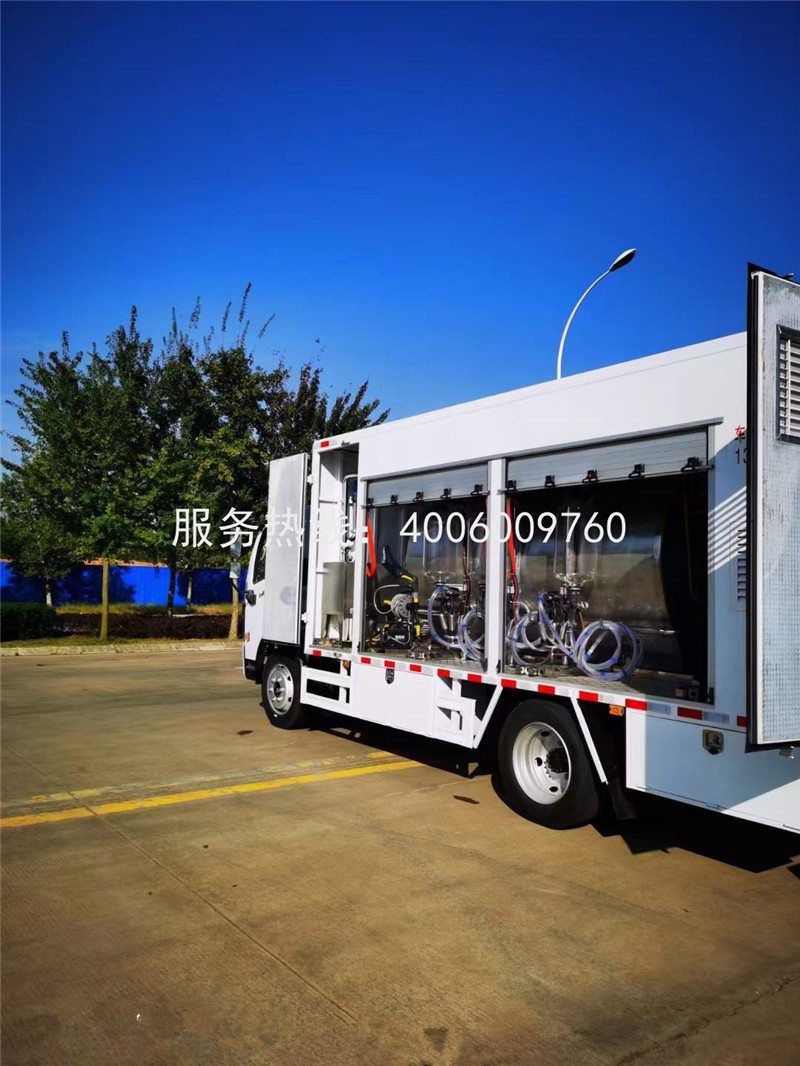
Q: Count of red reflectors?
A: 13